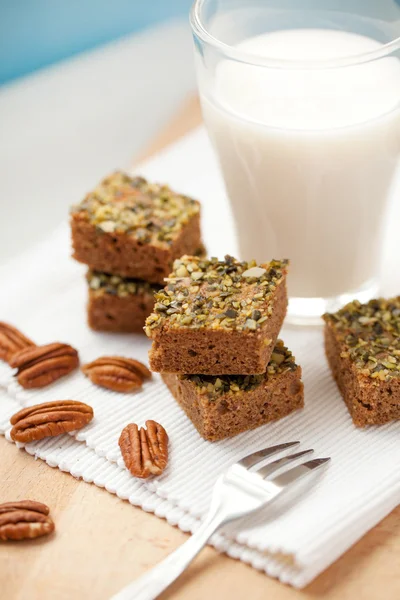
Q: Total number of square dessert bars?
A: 5